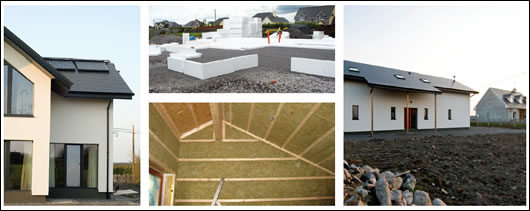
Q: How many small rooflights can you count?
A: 3